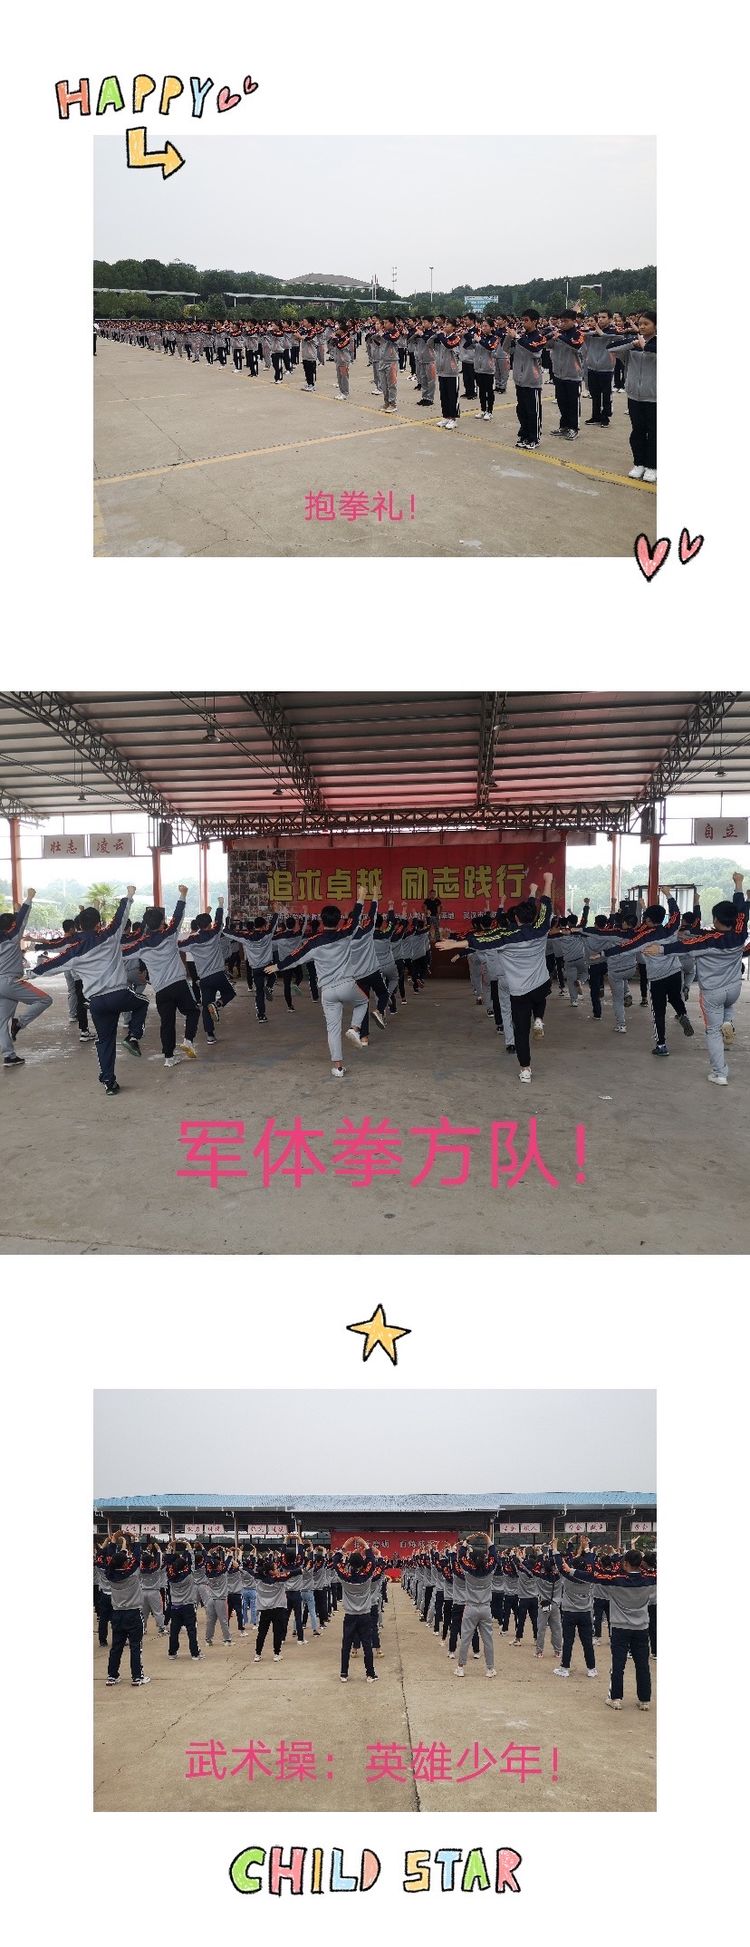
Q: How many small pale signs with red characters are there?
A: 14